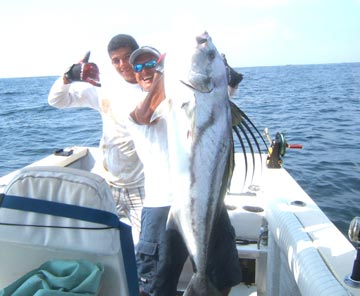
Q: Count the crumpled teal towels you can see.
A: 1